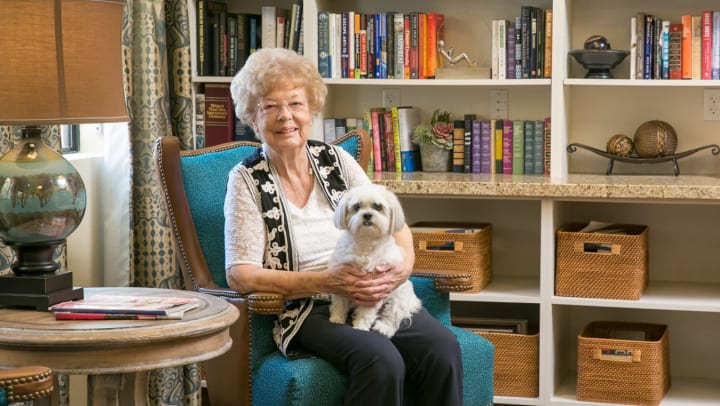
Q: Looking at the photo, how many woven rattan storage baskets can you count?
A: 4